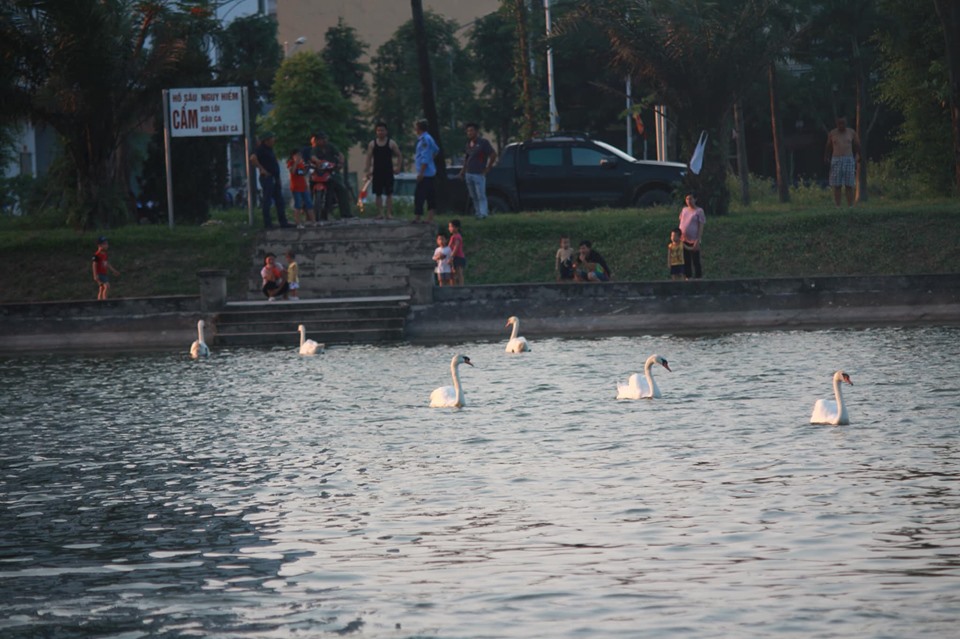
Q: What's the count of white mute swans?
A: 6